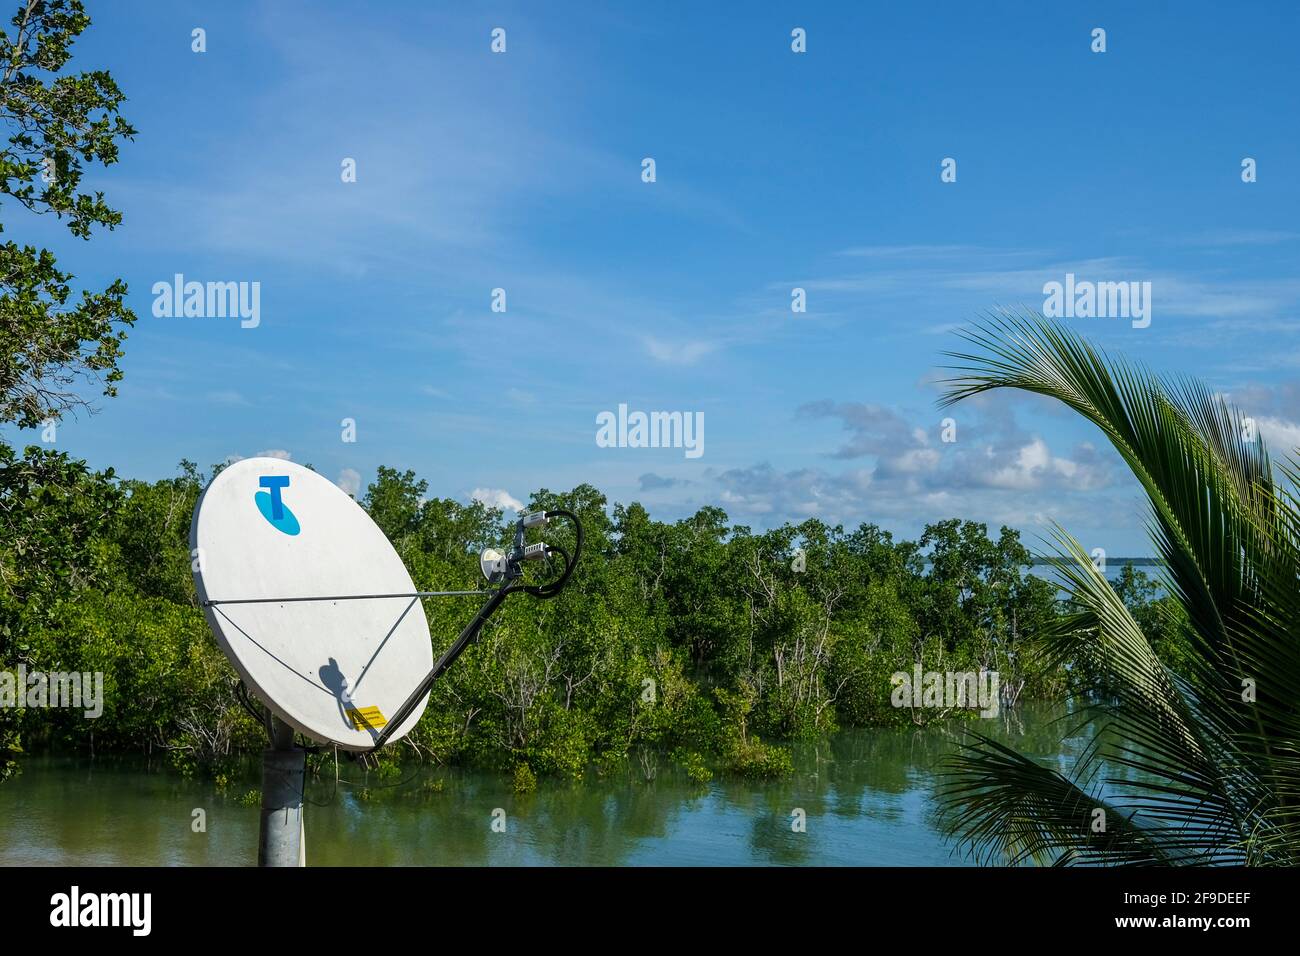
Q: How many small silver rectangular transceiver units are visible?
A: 2